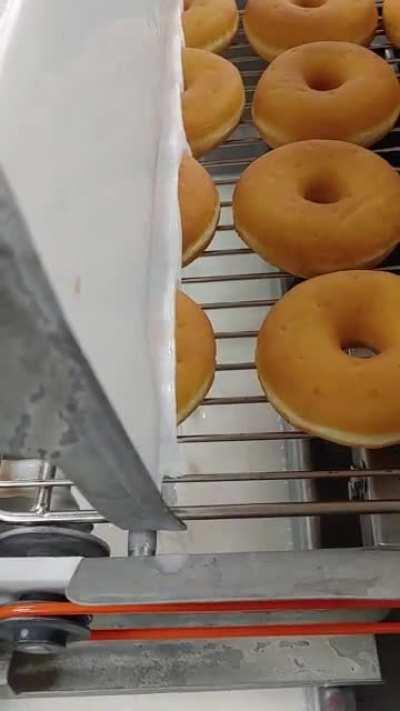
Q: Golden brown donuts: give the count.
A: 9